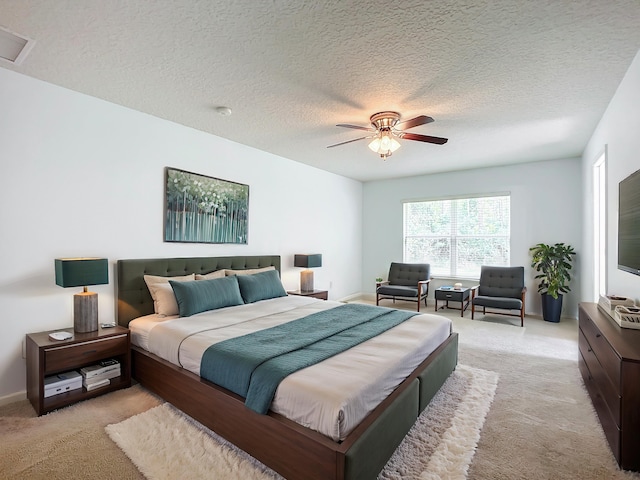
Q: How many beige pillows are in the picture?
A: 3